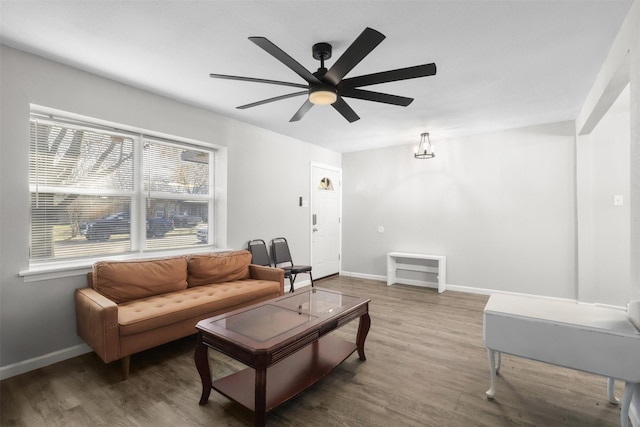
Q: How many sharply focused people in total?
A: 0